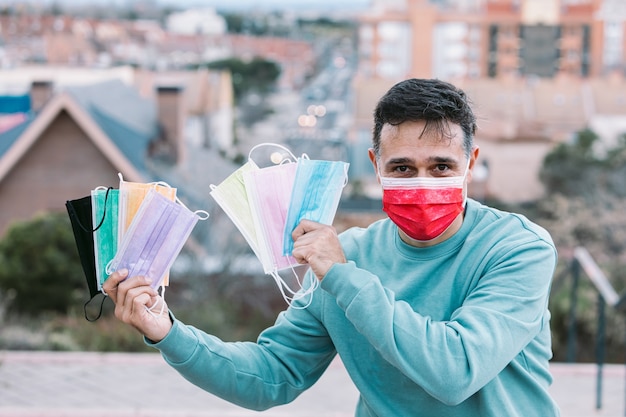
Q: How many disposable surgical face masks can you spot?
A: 8